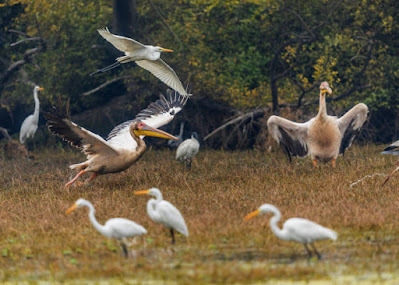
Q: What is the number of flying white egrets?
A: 1